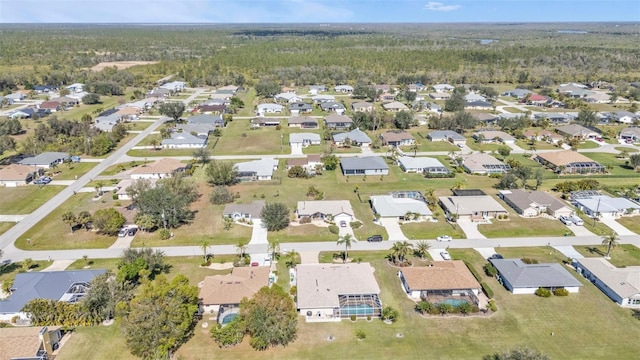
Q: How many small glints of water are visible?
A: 2